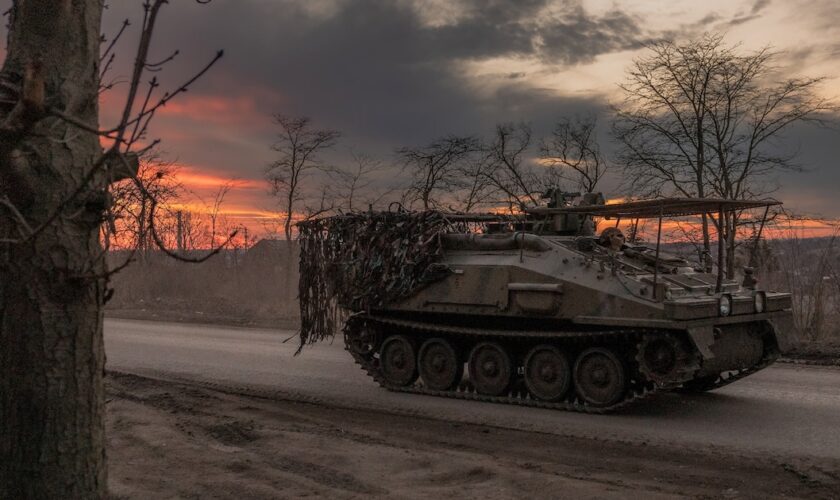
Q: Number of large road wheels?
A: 5